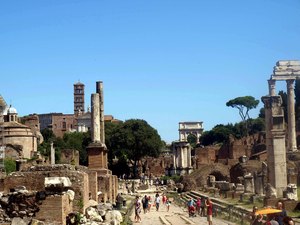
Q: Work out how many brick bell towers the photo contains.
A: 1